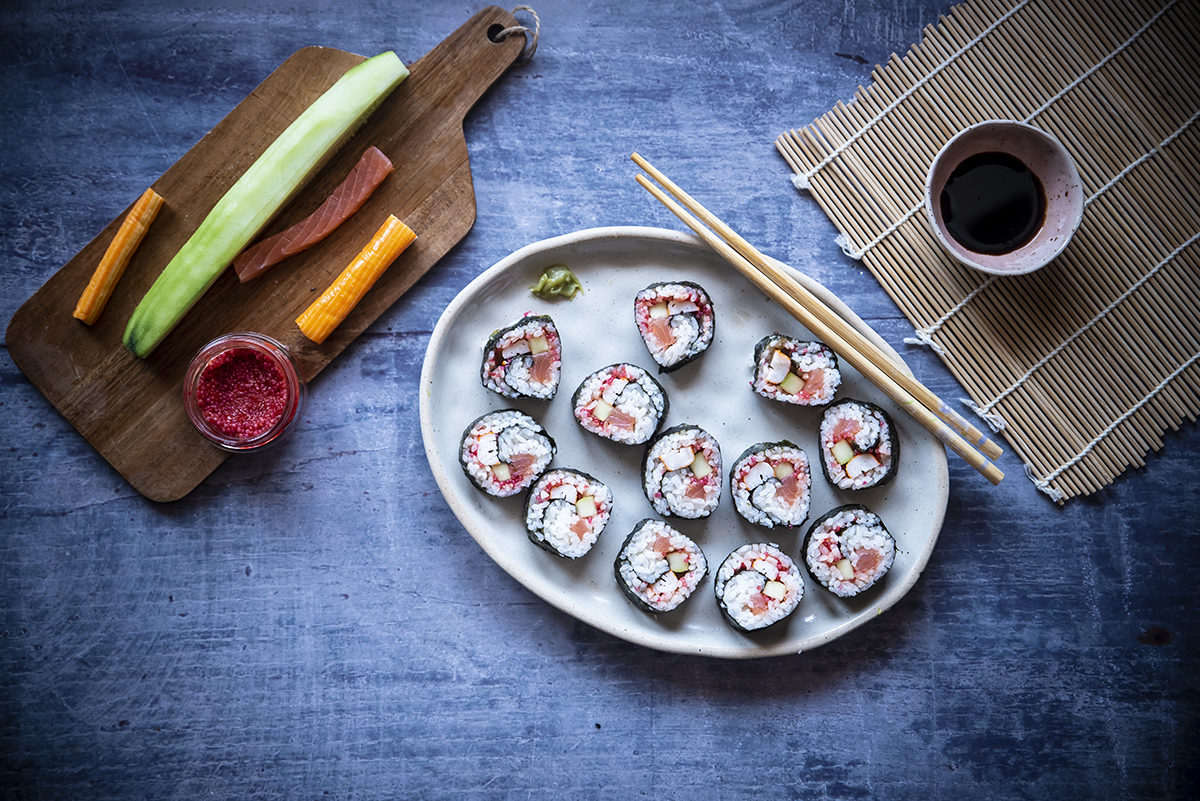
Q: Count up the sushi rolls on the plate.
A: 12